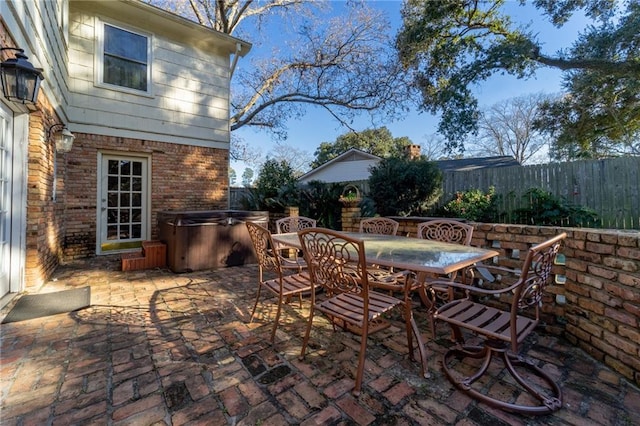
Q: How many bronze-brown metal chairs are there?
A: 6